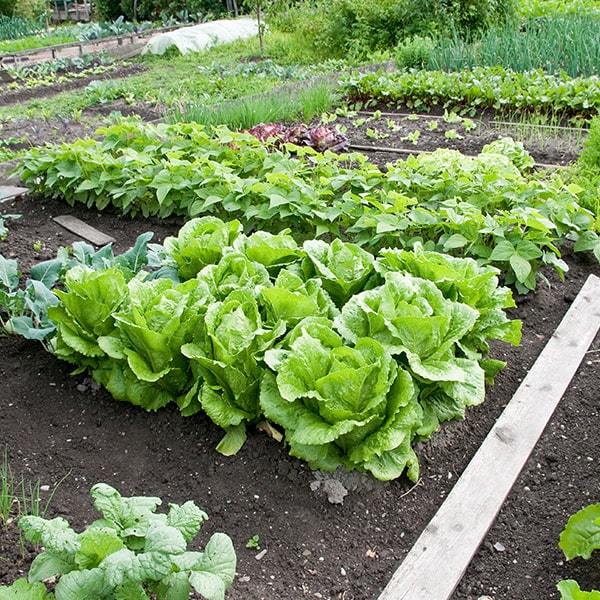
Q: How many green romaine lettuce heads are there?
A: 11